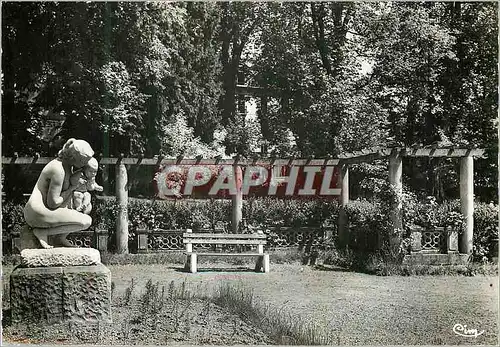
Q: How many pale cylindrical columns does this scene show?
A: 5